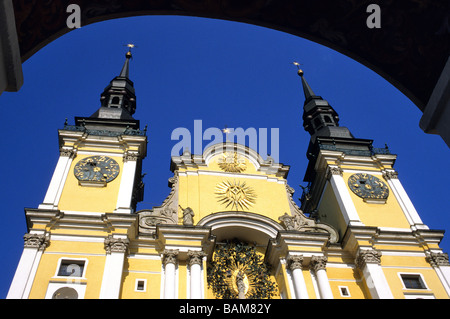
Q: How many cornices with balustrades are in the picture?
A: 2